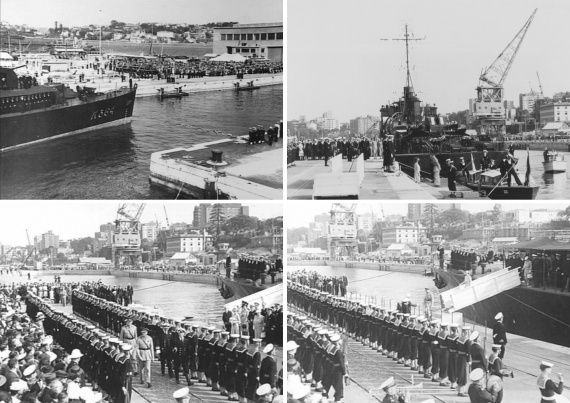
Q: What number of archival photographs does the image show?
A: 4